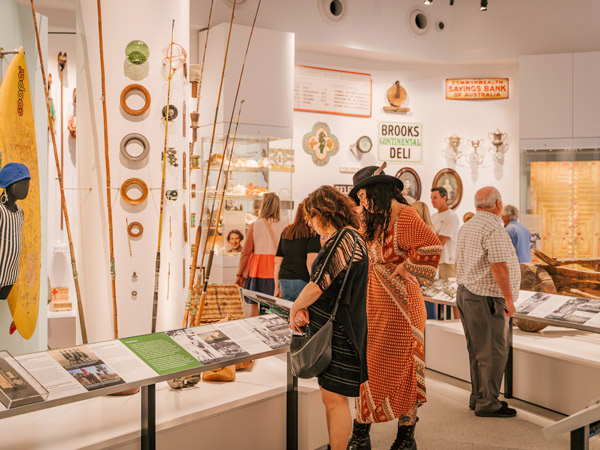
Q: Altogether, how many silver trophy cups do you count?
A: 3